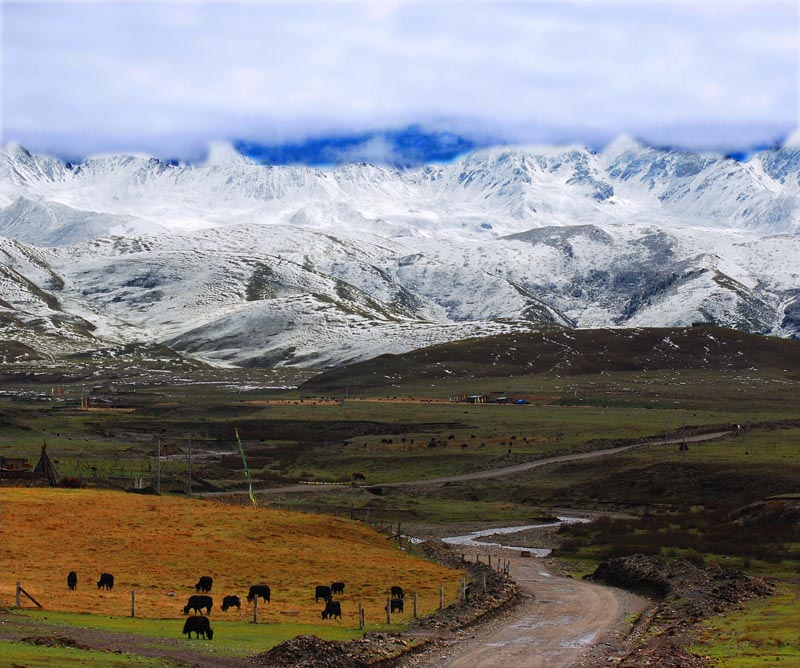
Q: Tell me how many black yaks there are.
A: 12